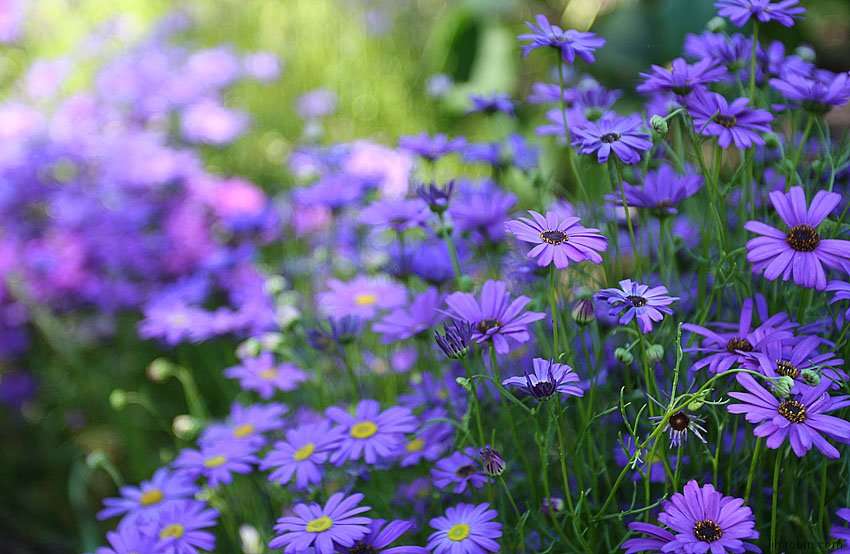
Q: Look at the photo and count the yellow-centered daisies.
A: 11